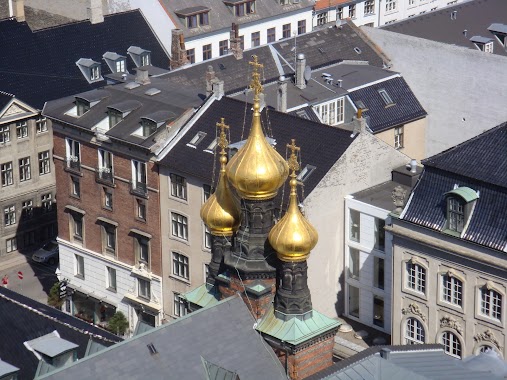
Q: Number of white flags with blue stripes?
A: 0